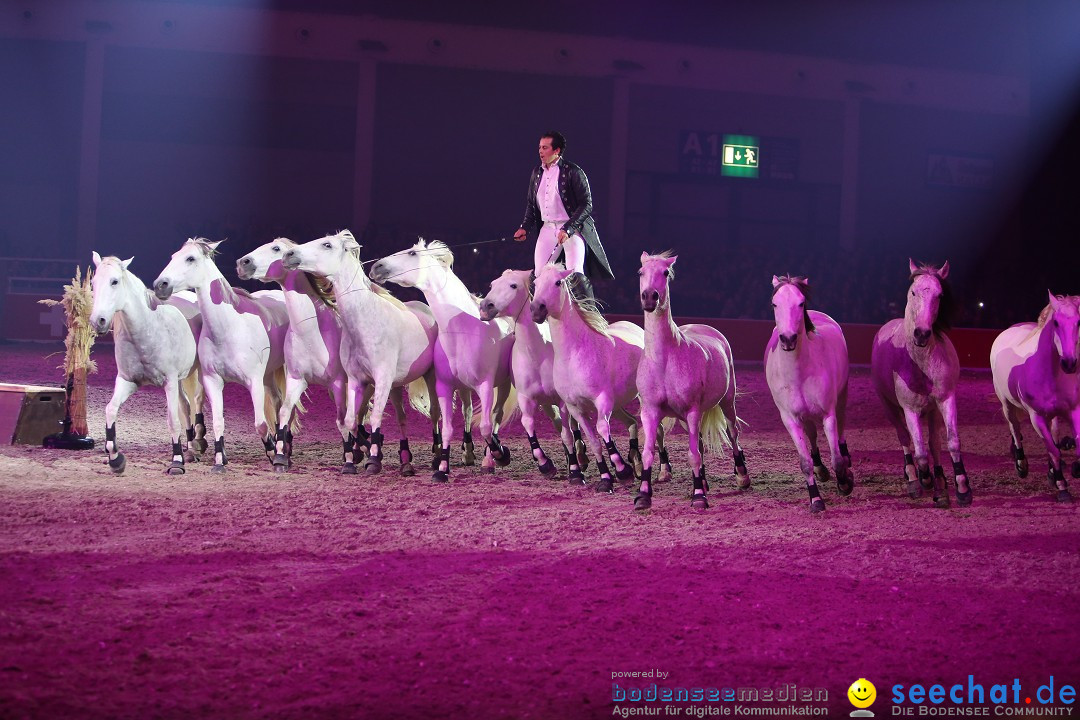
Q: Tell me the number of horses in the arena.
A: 11